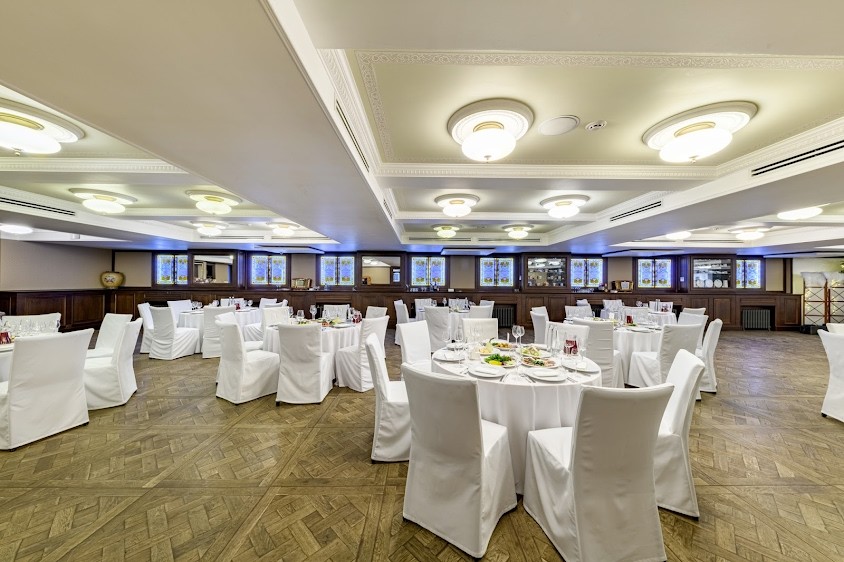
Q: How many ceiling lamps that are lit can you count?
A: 15